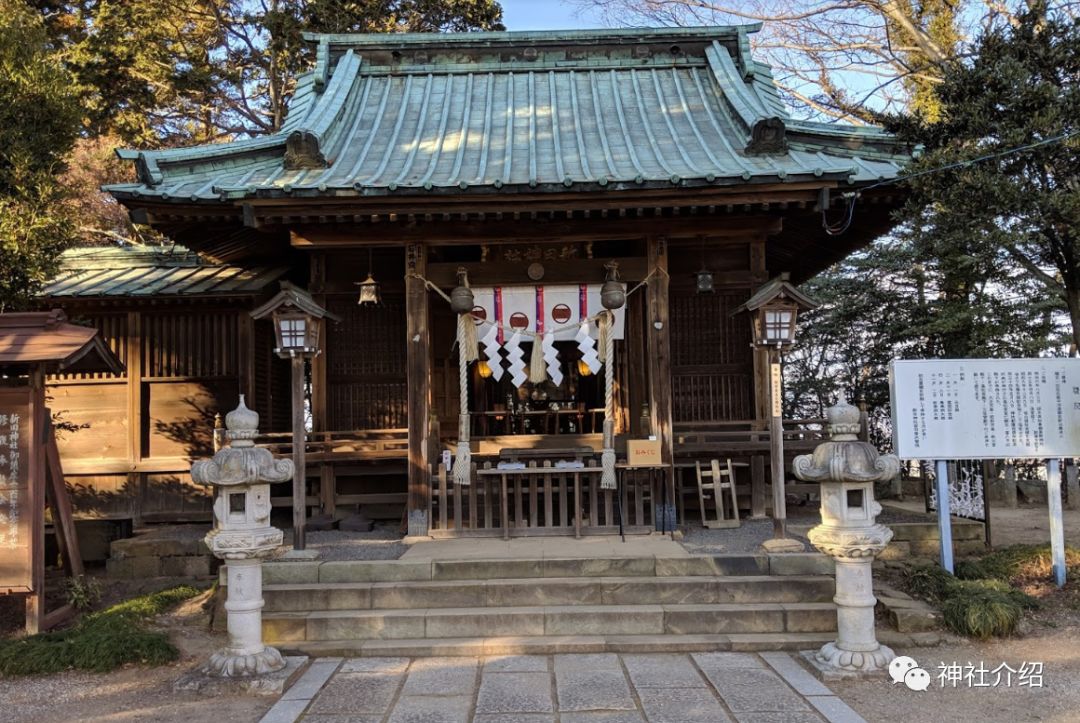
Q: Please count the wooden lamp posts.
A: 2